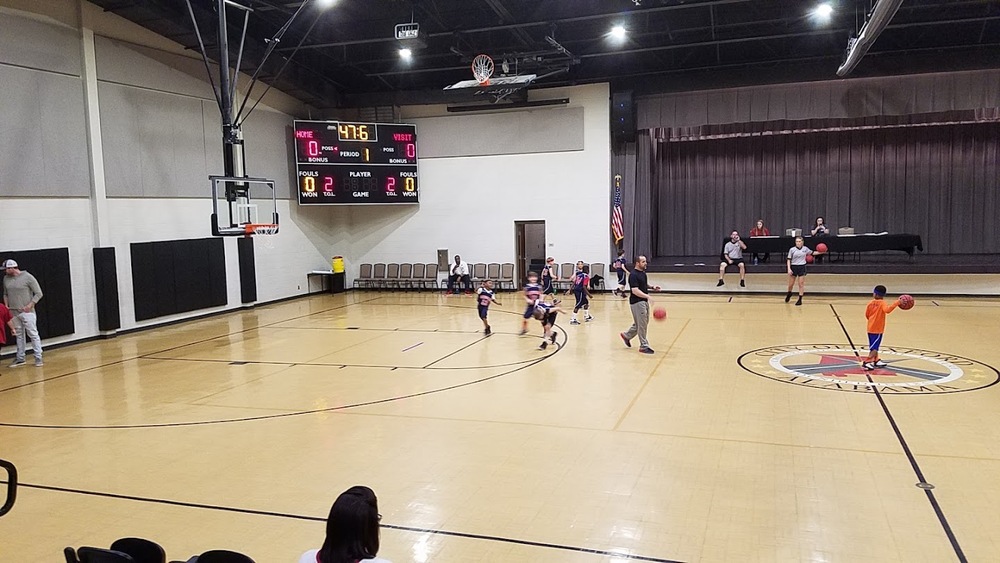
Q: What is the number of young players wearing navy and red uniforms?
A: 7